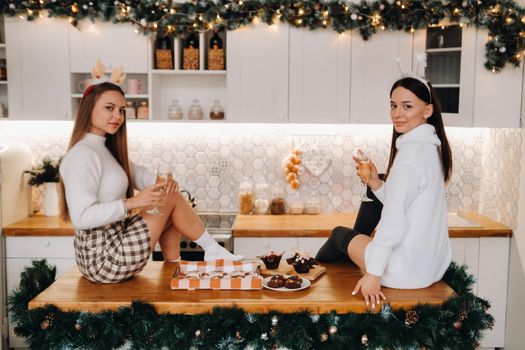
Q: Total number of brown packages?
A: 3